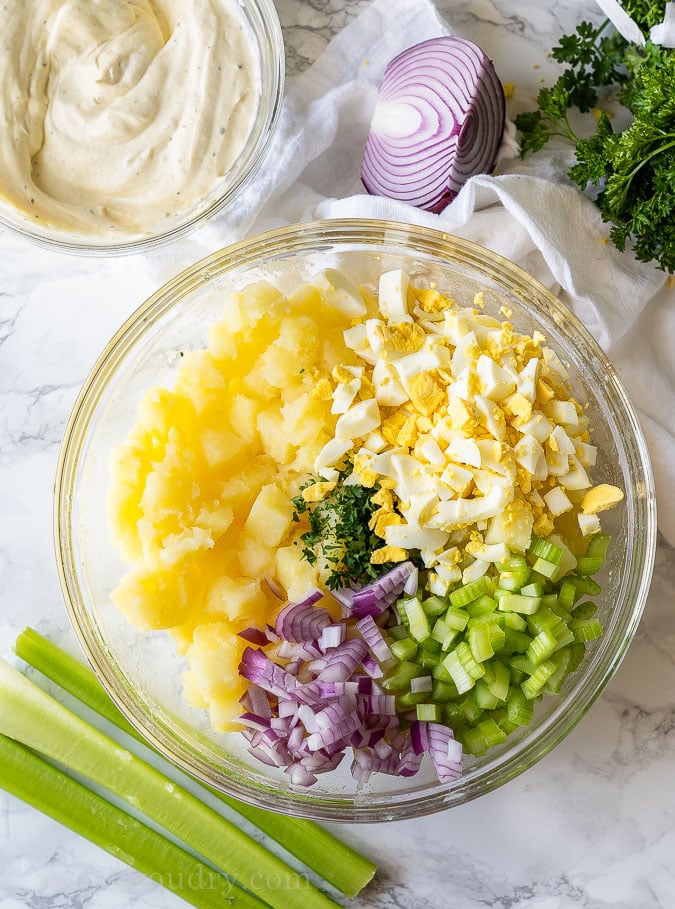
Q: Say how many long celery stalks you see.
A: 3